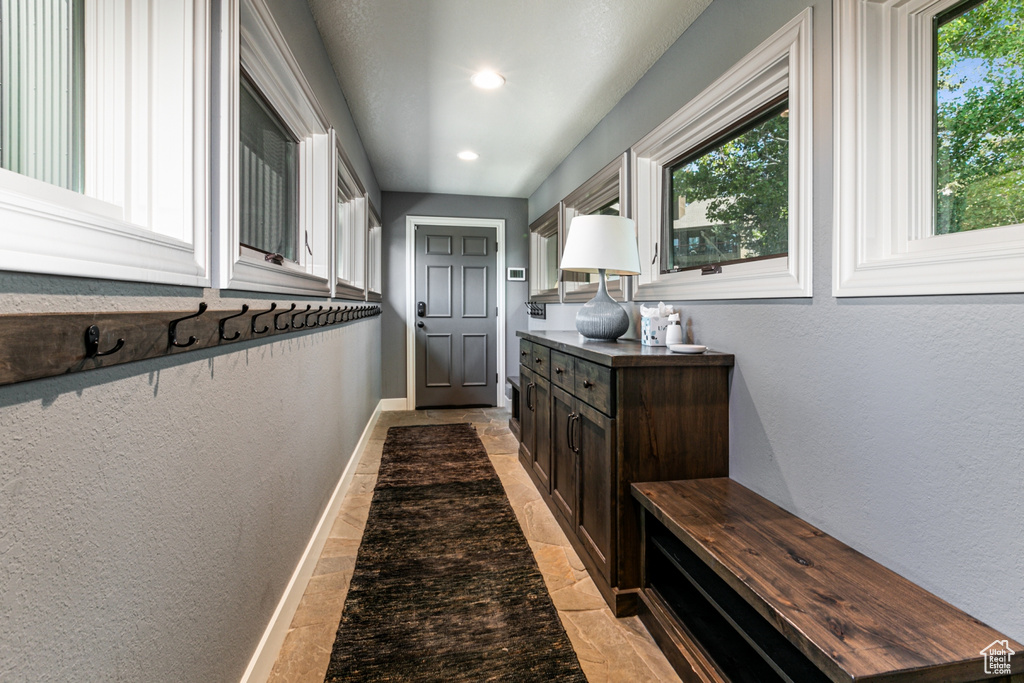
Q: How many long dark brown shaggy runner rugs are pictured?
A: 1